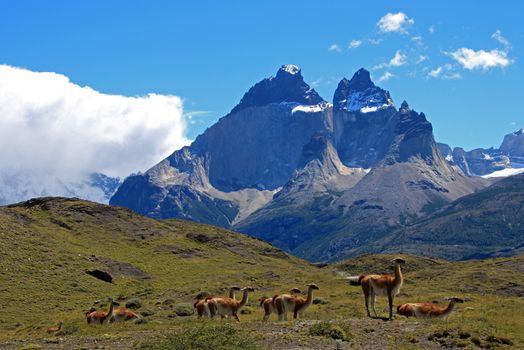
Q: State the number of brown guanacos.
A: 9